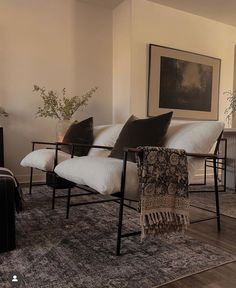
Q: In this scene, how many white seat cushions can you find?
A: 2